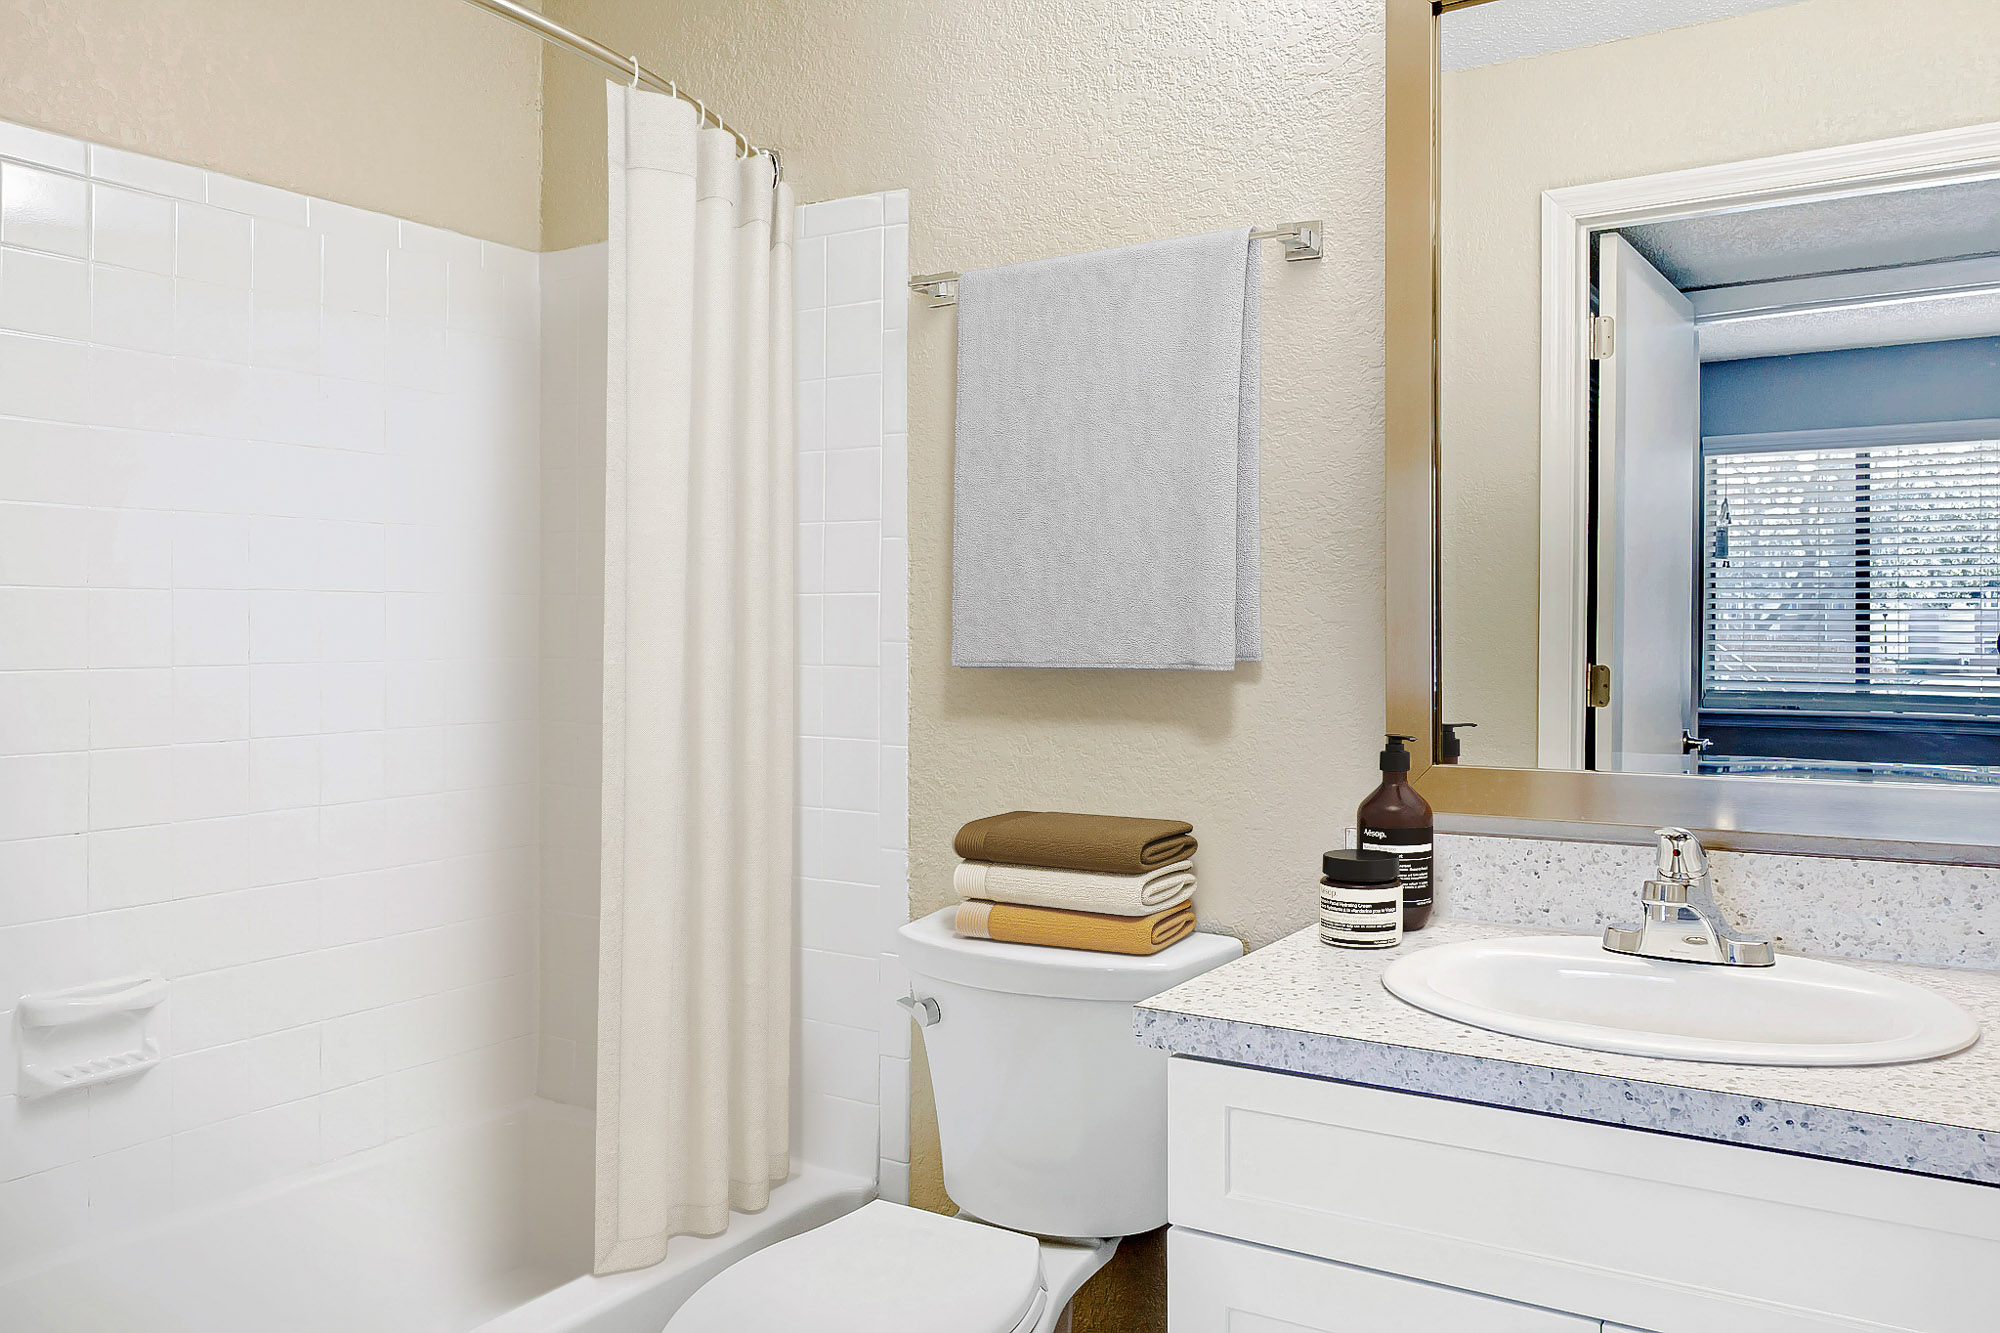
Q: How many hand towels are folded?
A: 3